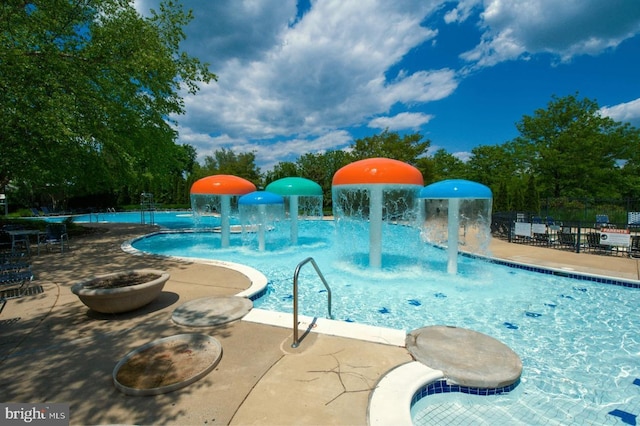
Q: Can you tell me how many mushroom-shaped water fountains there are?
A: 5